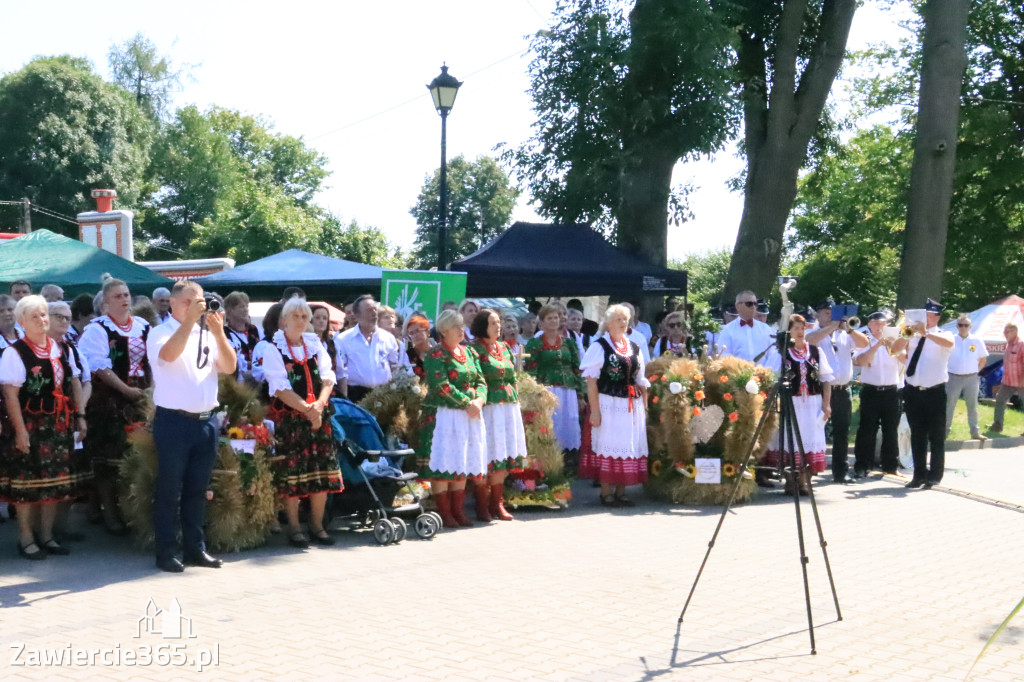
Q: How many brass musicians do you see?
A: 3